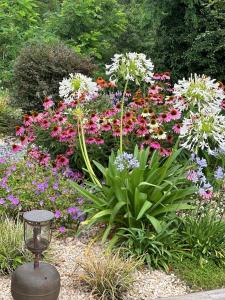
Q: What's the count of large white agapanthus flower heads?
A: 4